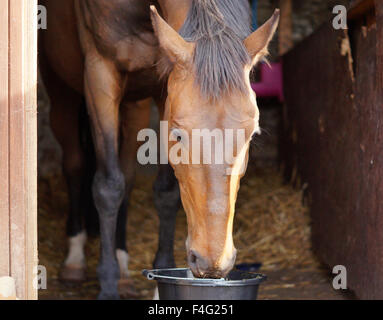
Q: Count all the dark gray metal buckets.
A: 1